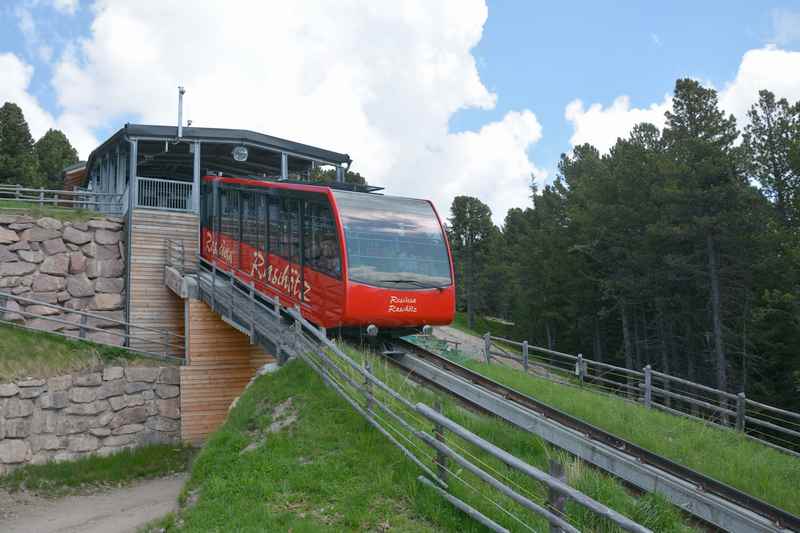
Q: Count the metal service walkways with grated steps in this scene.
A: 1